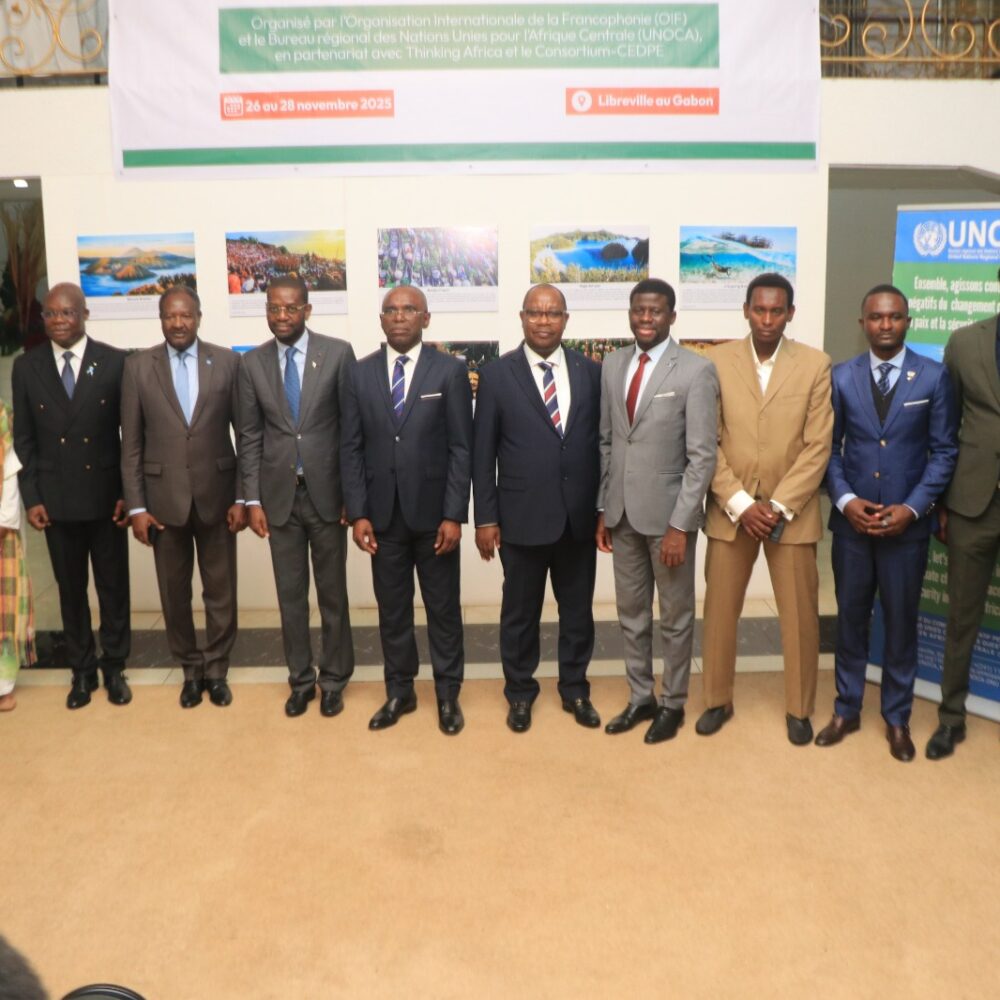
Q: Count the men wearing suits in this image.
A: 9